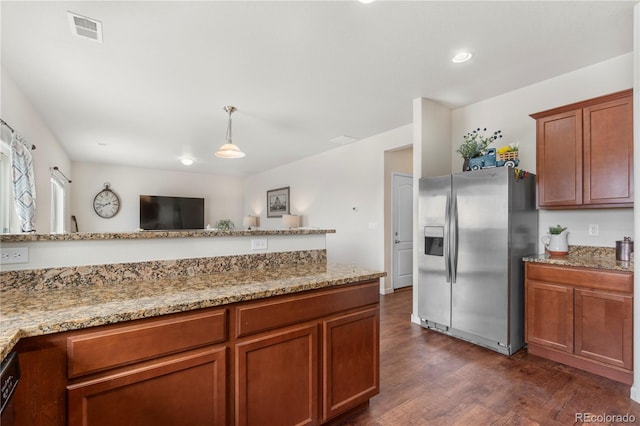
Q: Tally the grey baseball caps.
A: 0